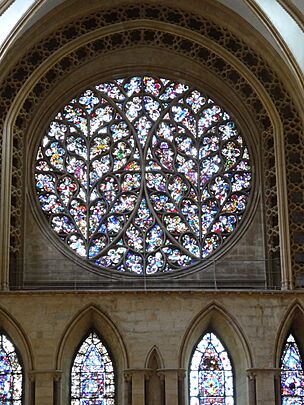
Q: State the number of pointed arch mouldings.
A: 5